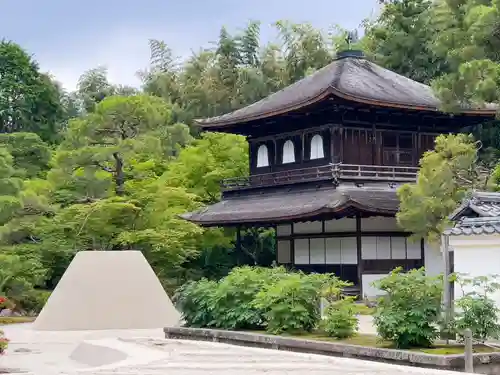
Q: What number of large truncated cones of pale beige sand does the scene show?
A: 1